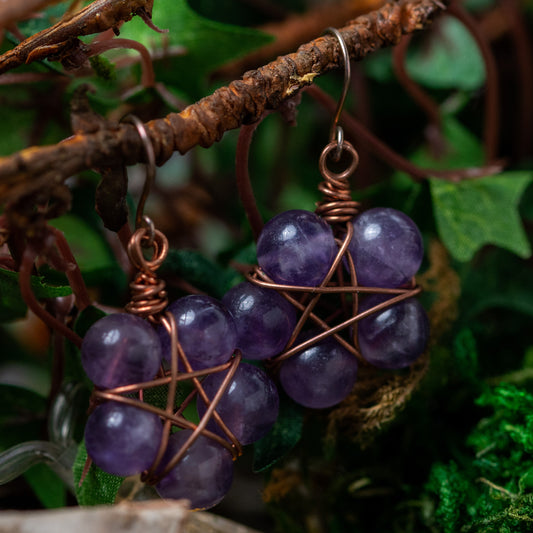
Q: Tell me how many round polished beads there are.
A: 10